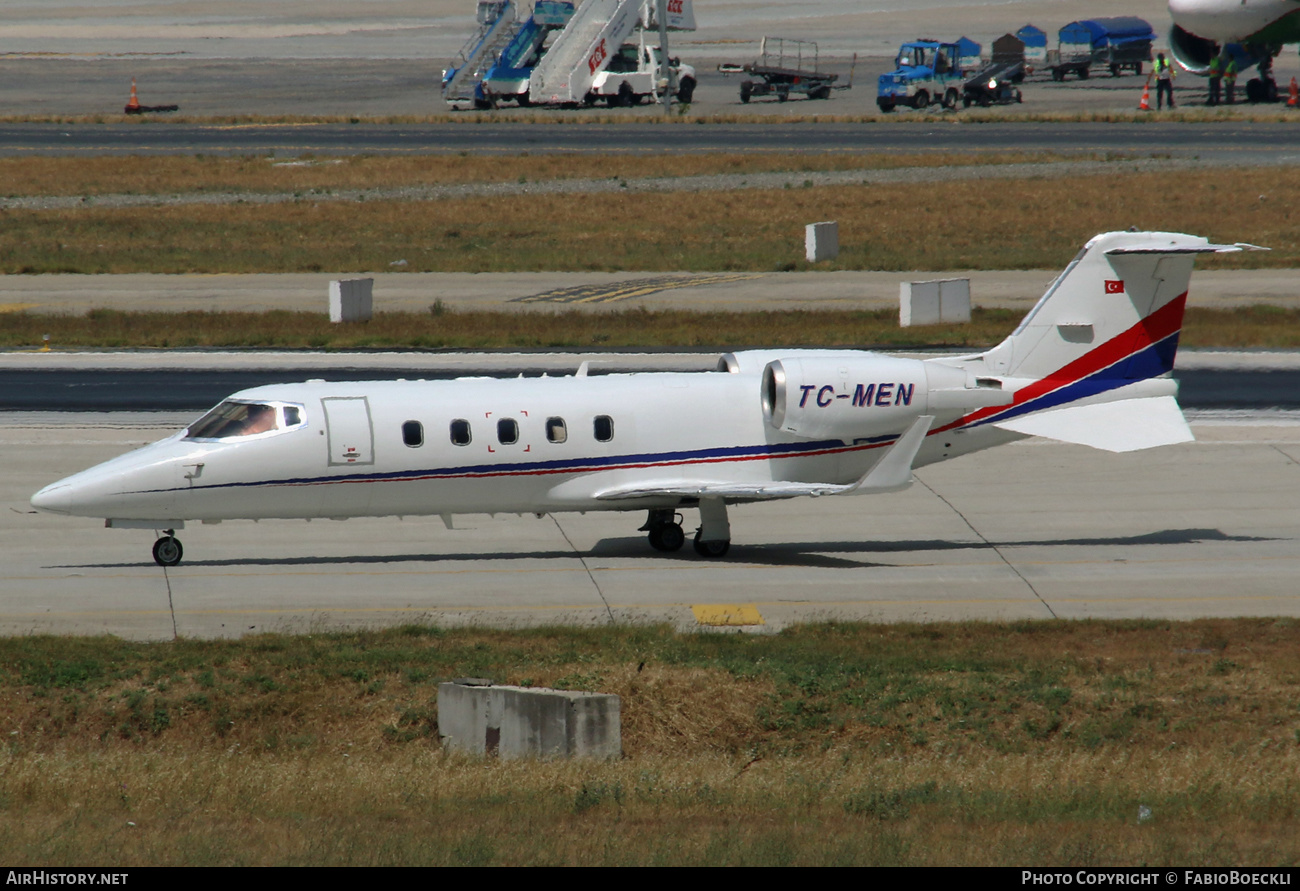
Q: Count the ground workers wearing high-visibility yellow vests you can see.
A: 3